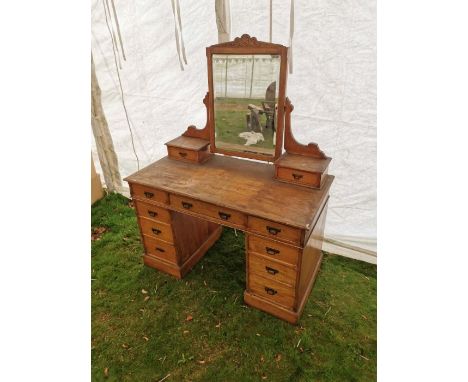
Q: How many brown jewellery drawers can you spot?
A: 2